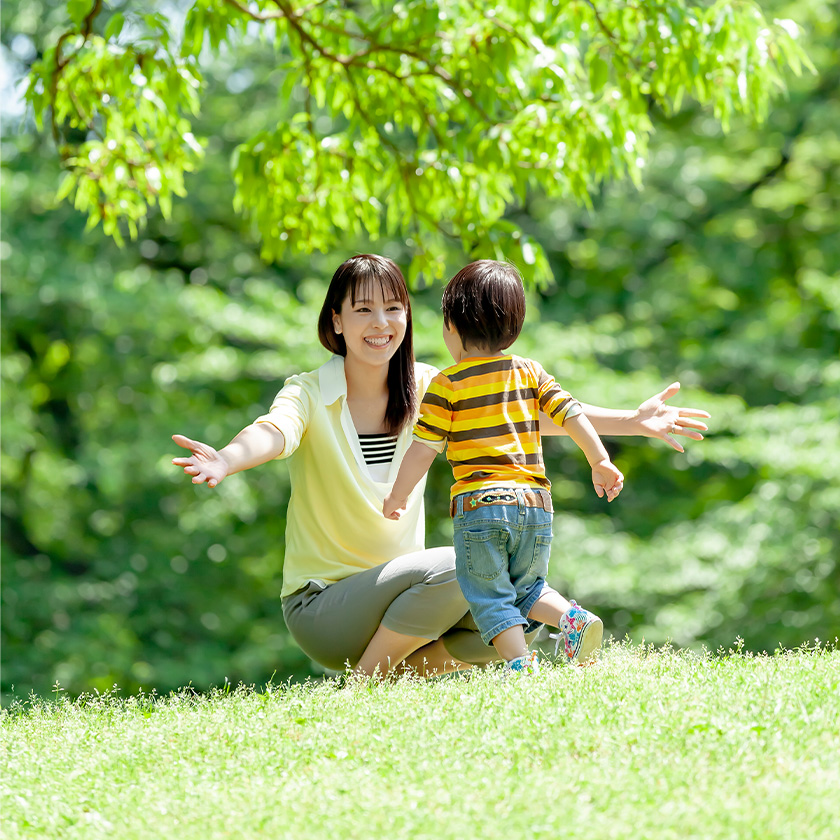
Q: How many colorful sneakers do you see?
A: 2